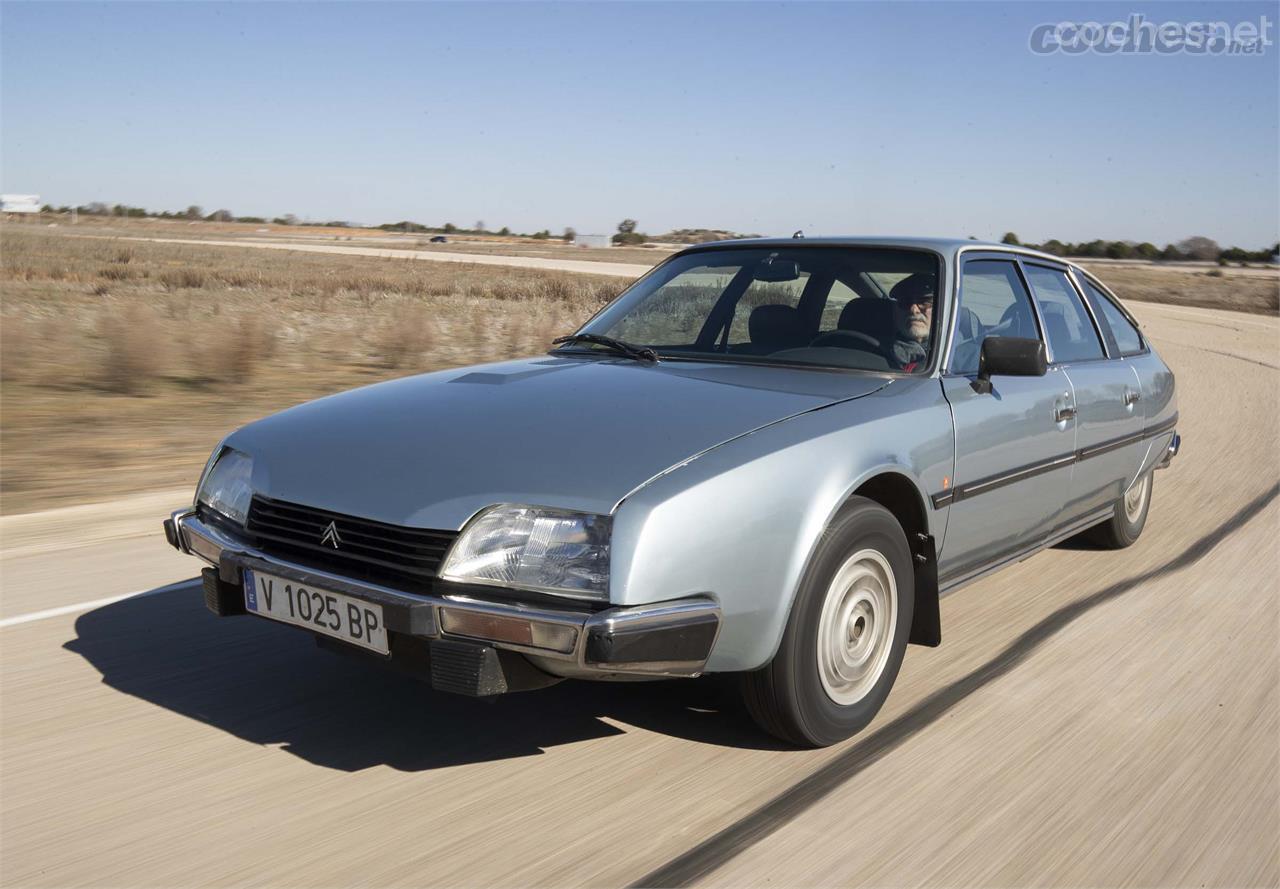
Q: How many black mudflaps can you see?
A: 1